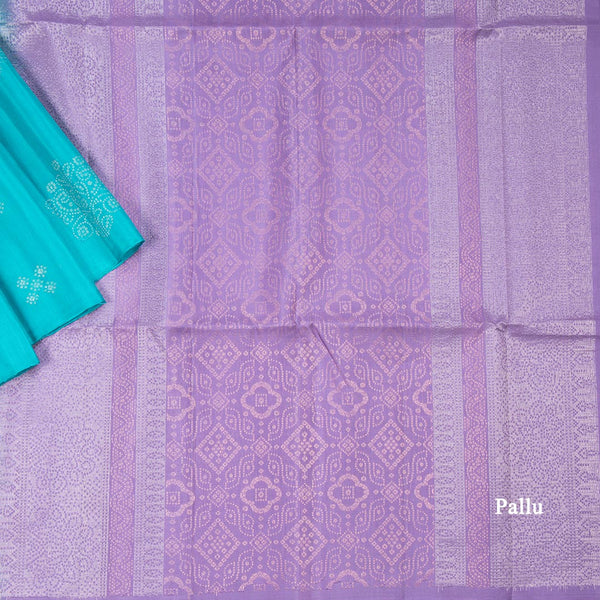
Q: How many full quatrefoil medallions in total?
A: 10